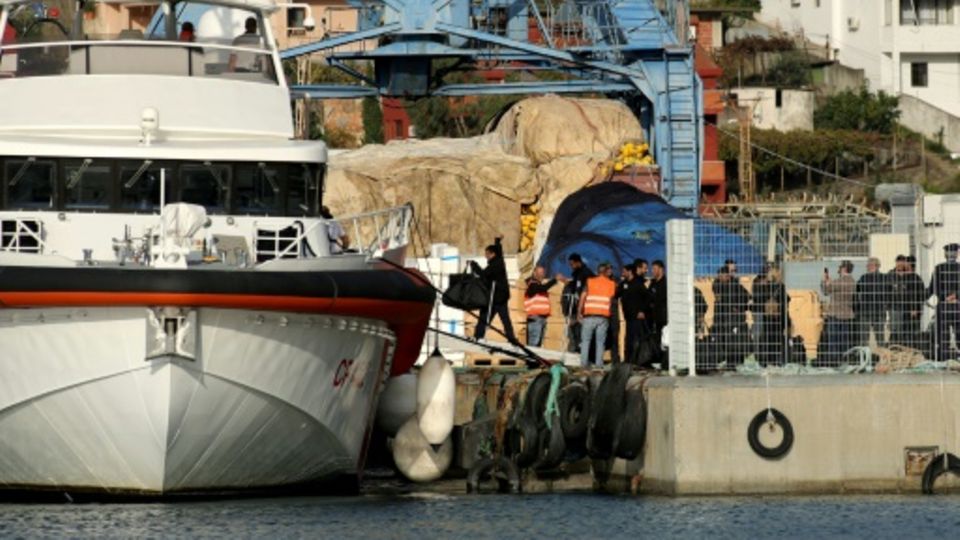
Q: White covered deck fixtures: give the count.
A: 1